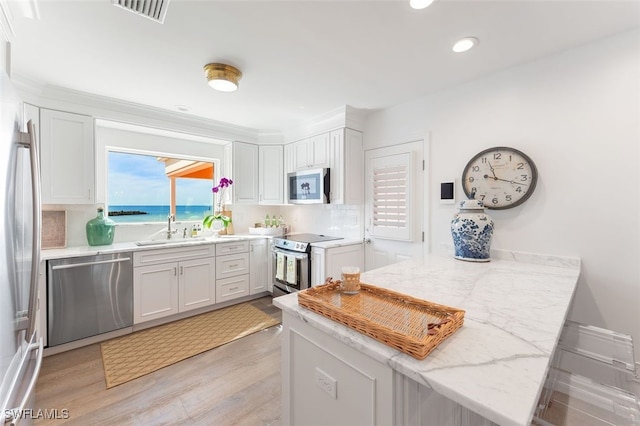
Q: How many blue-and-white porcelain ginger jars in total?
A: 1